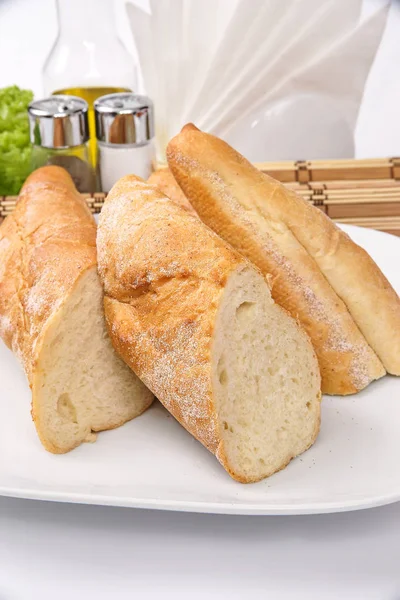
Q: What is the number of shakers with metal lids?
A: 2